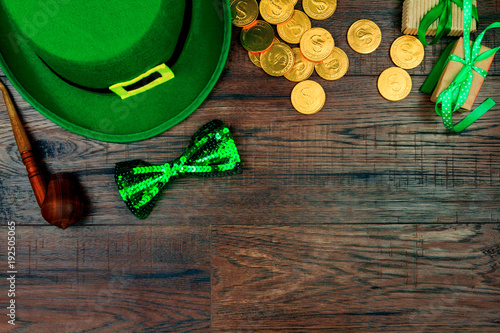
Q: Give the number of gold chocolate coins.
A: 15